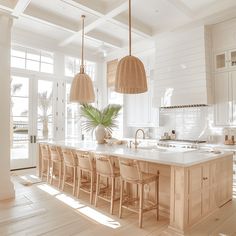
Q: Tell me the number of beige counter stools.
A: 6